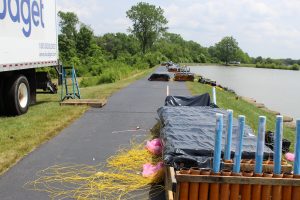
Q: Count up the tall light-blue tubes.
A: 6